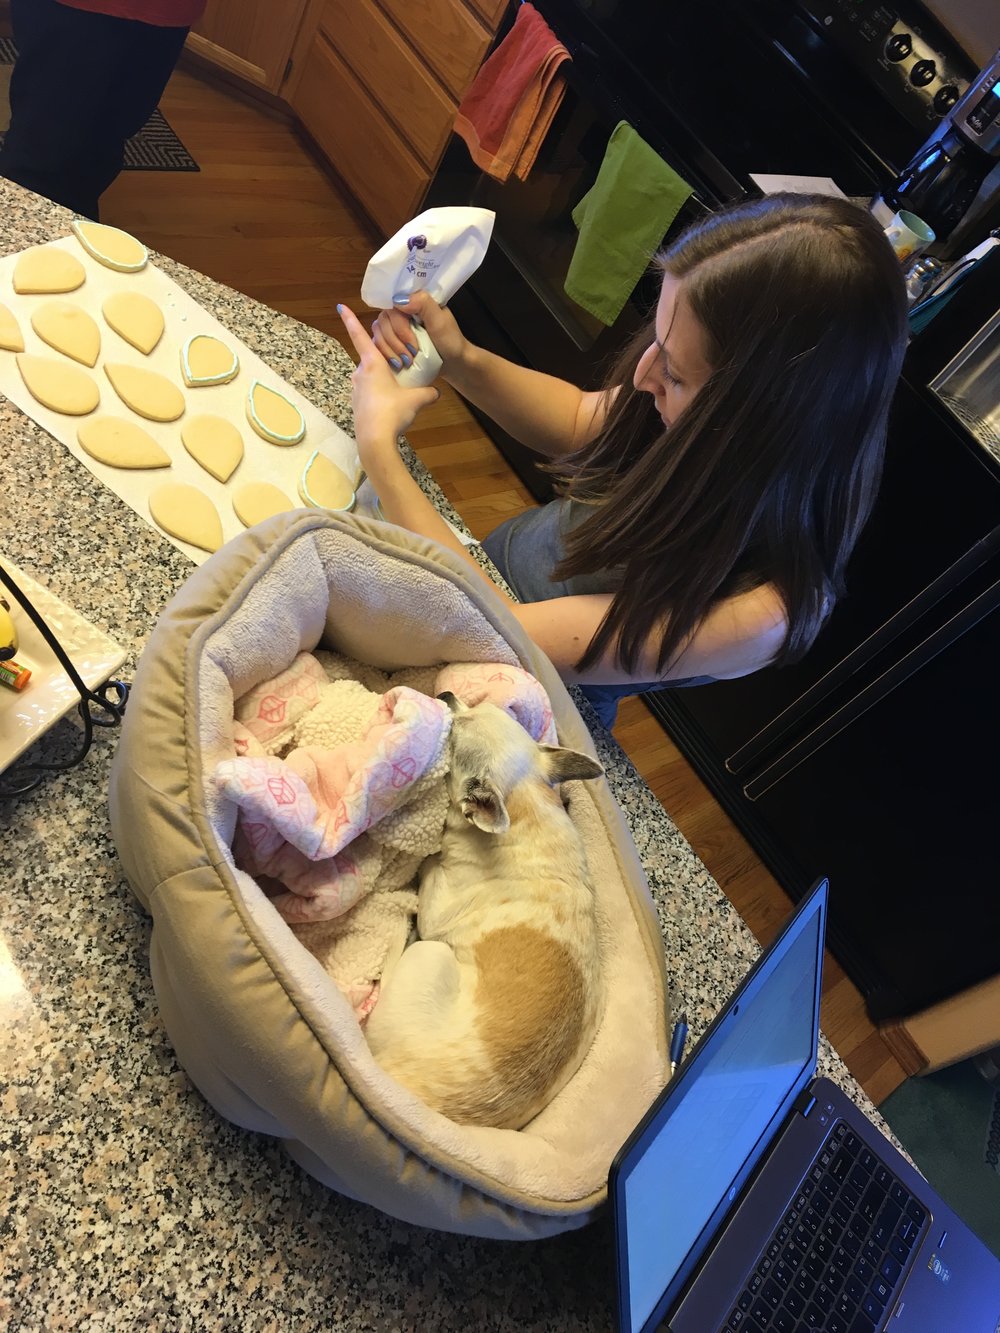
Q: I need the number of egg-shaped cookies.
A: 14